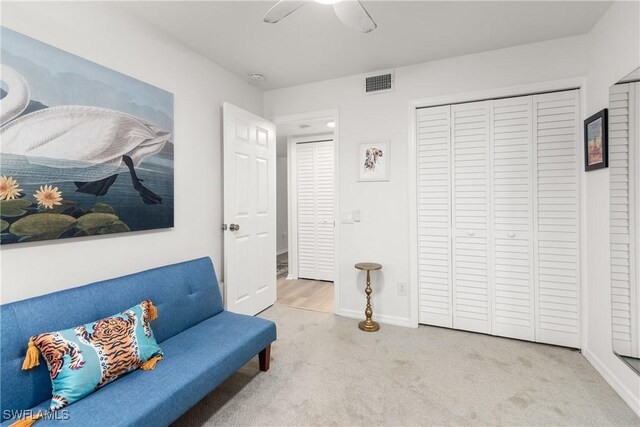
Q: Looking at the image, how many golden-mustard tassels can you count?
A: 4